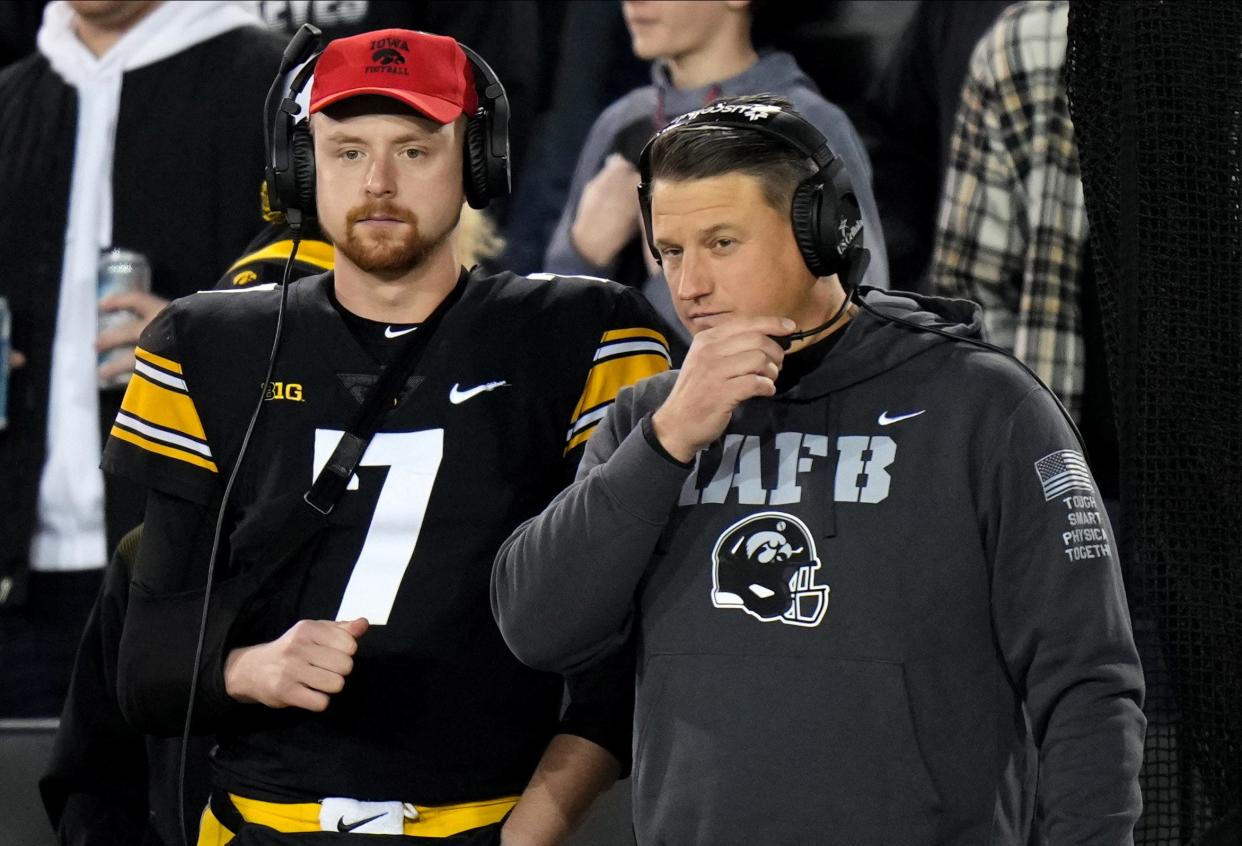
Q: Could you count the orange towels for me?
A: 0